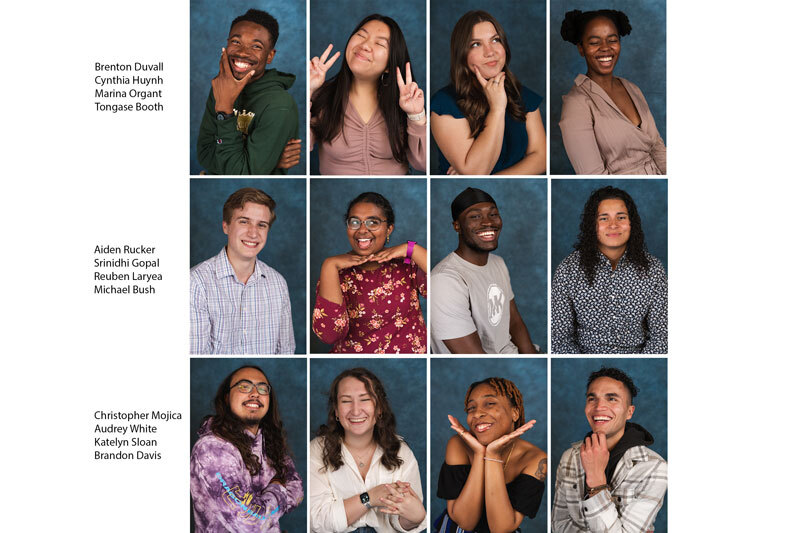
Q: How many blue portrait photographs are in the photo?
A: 12